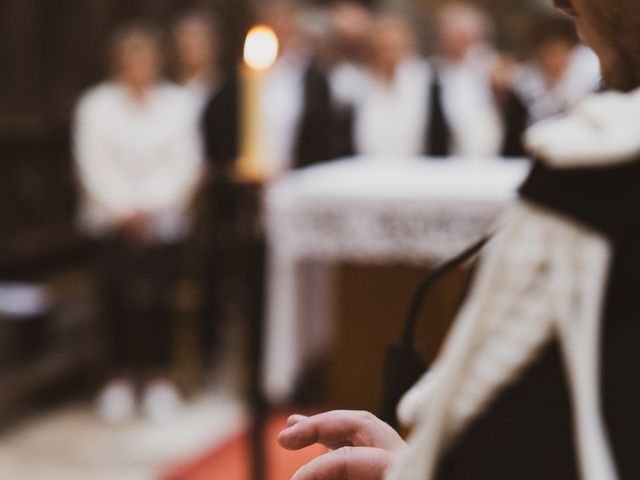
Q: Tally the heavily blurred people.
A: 7